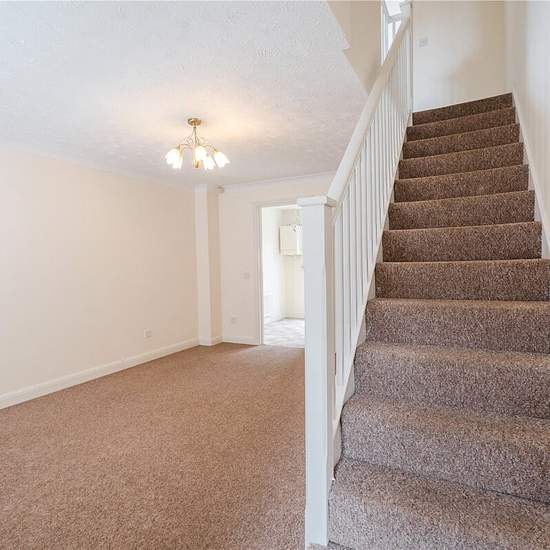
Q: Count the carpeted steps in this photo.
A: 12